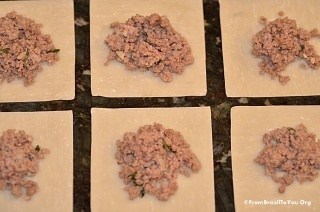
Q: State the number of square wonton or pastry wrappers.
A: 6